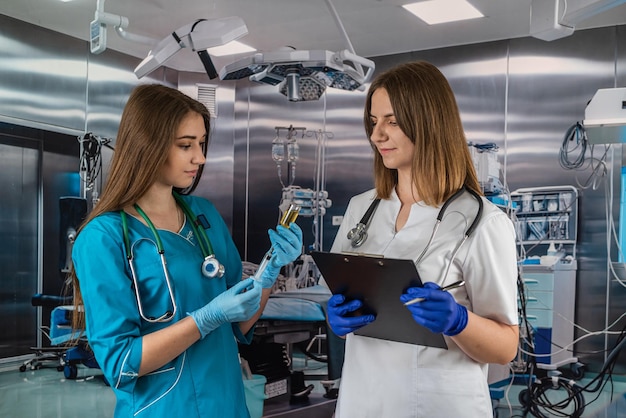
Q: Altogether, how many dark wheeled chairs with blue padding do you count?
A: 1